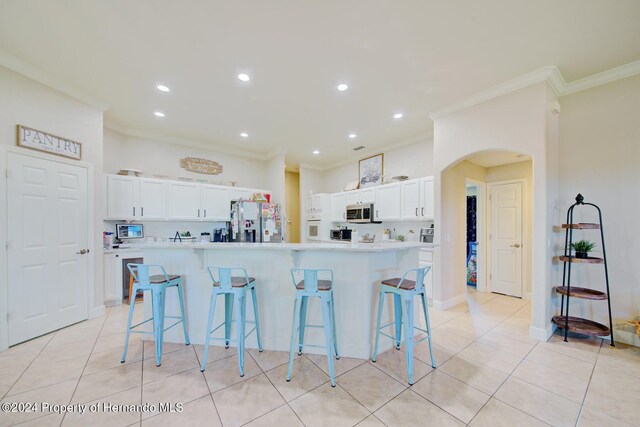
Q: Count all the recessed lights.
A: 8